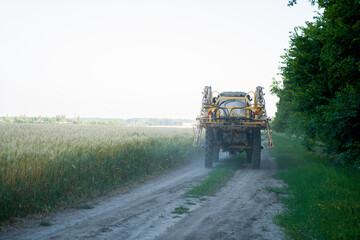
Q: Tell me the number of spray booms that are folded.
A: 2